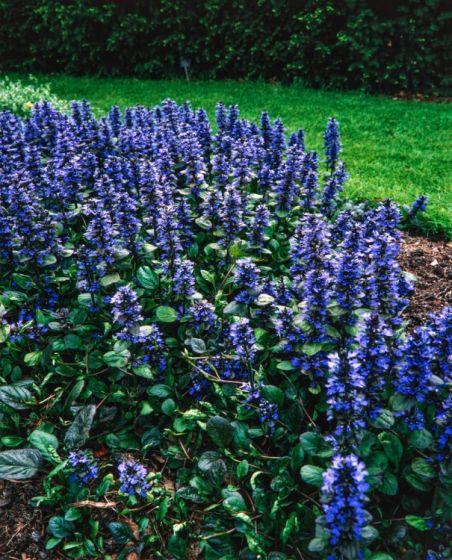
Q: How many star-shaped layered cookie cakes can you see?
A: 0